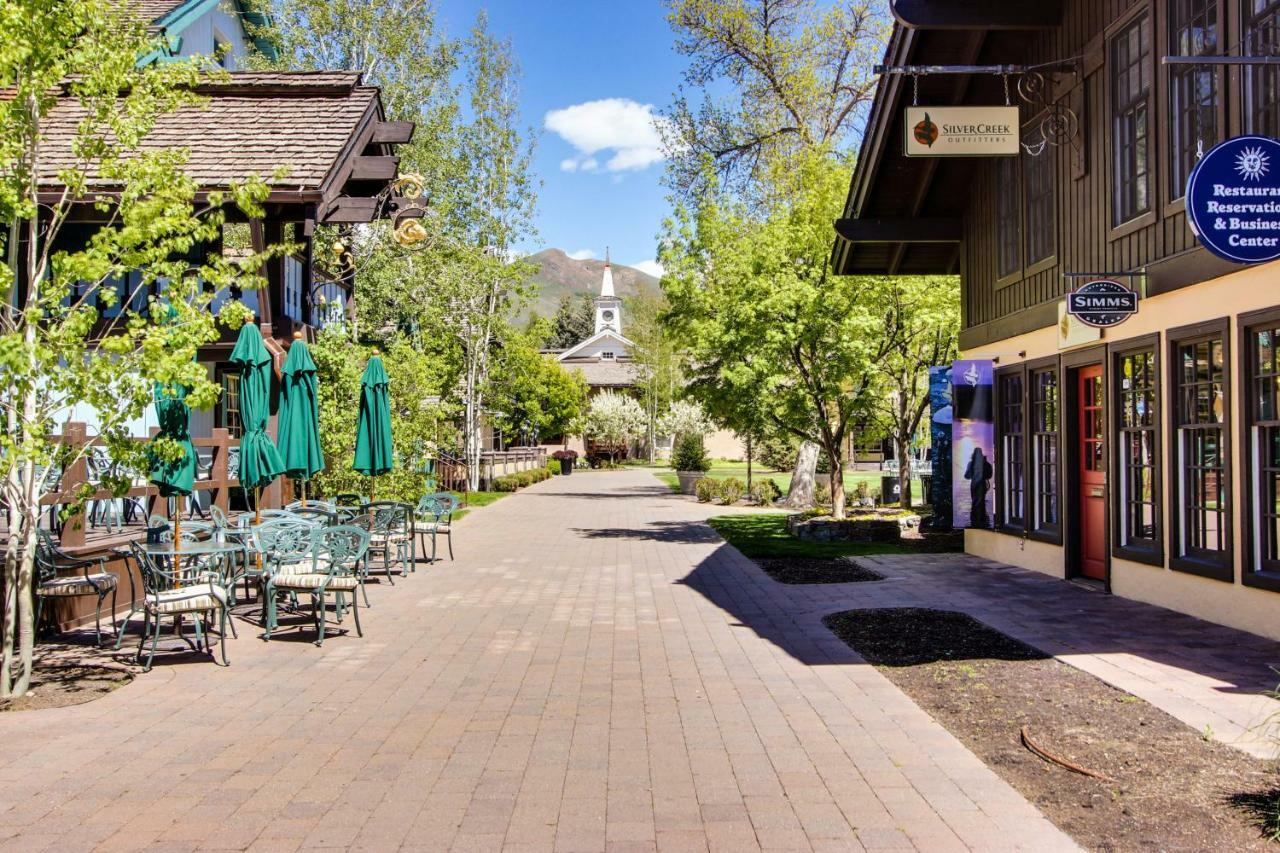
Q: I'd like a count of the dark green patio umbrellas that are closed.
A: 4